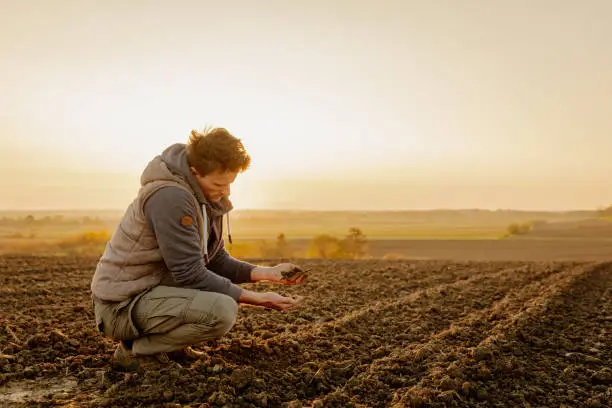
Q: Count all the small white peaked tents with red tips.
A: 0